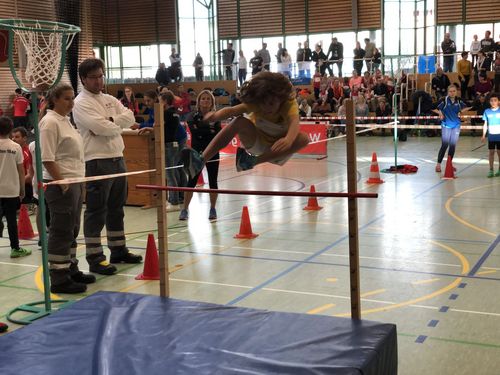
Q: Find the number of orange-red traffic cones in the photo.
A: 7